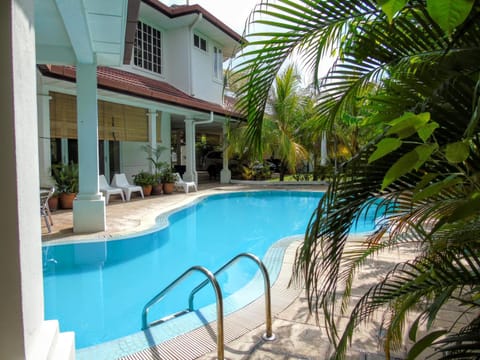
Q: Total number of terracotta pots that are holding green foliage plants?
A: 5